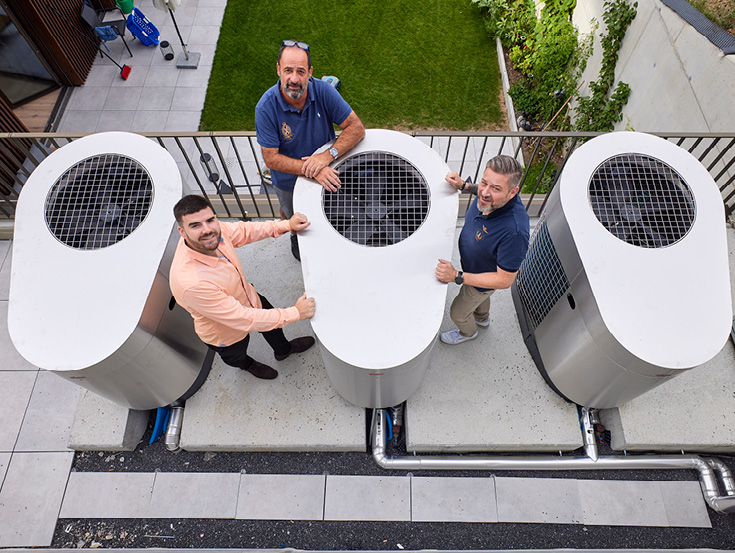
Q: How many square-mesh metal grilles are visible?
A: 4